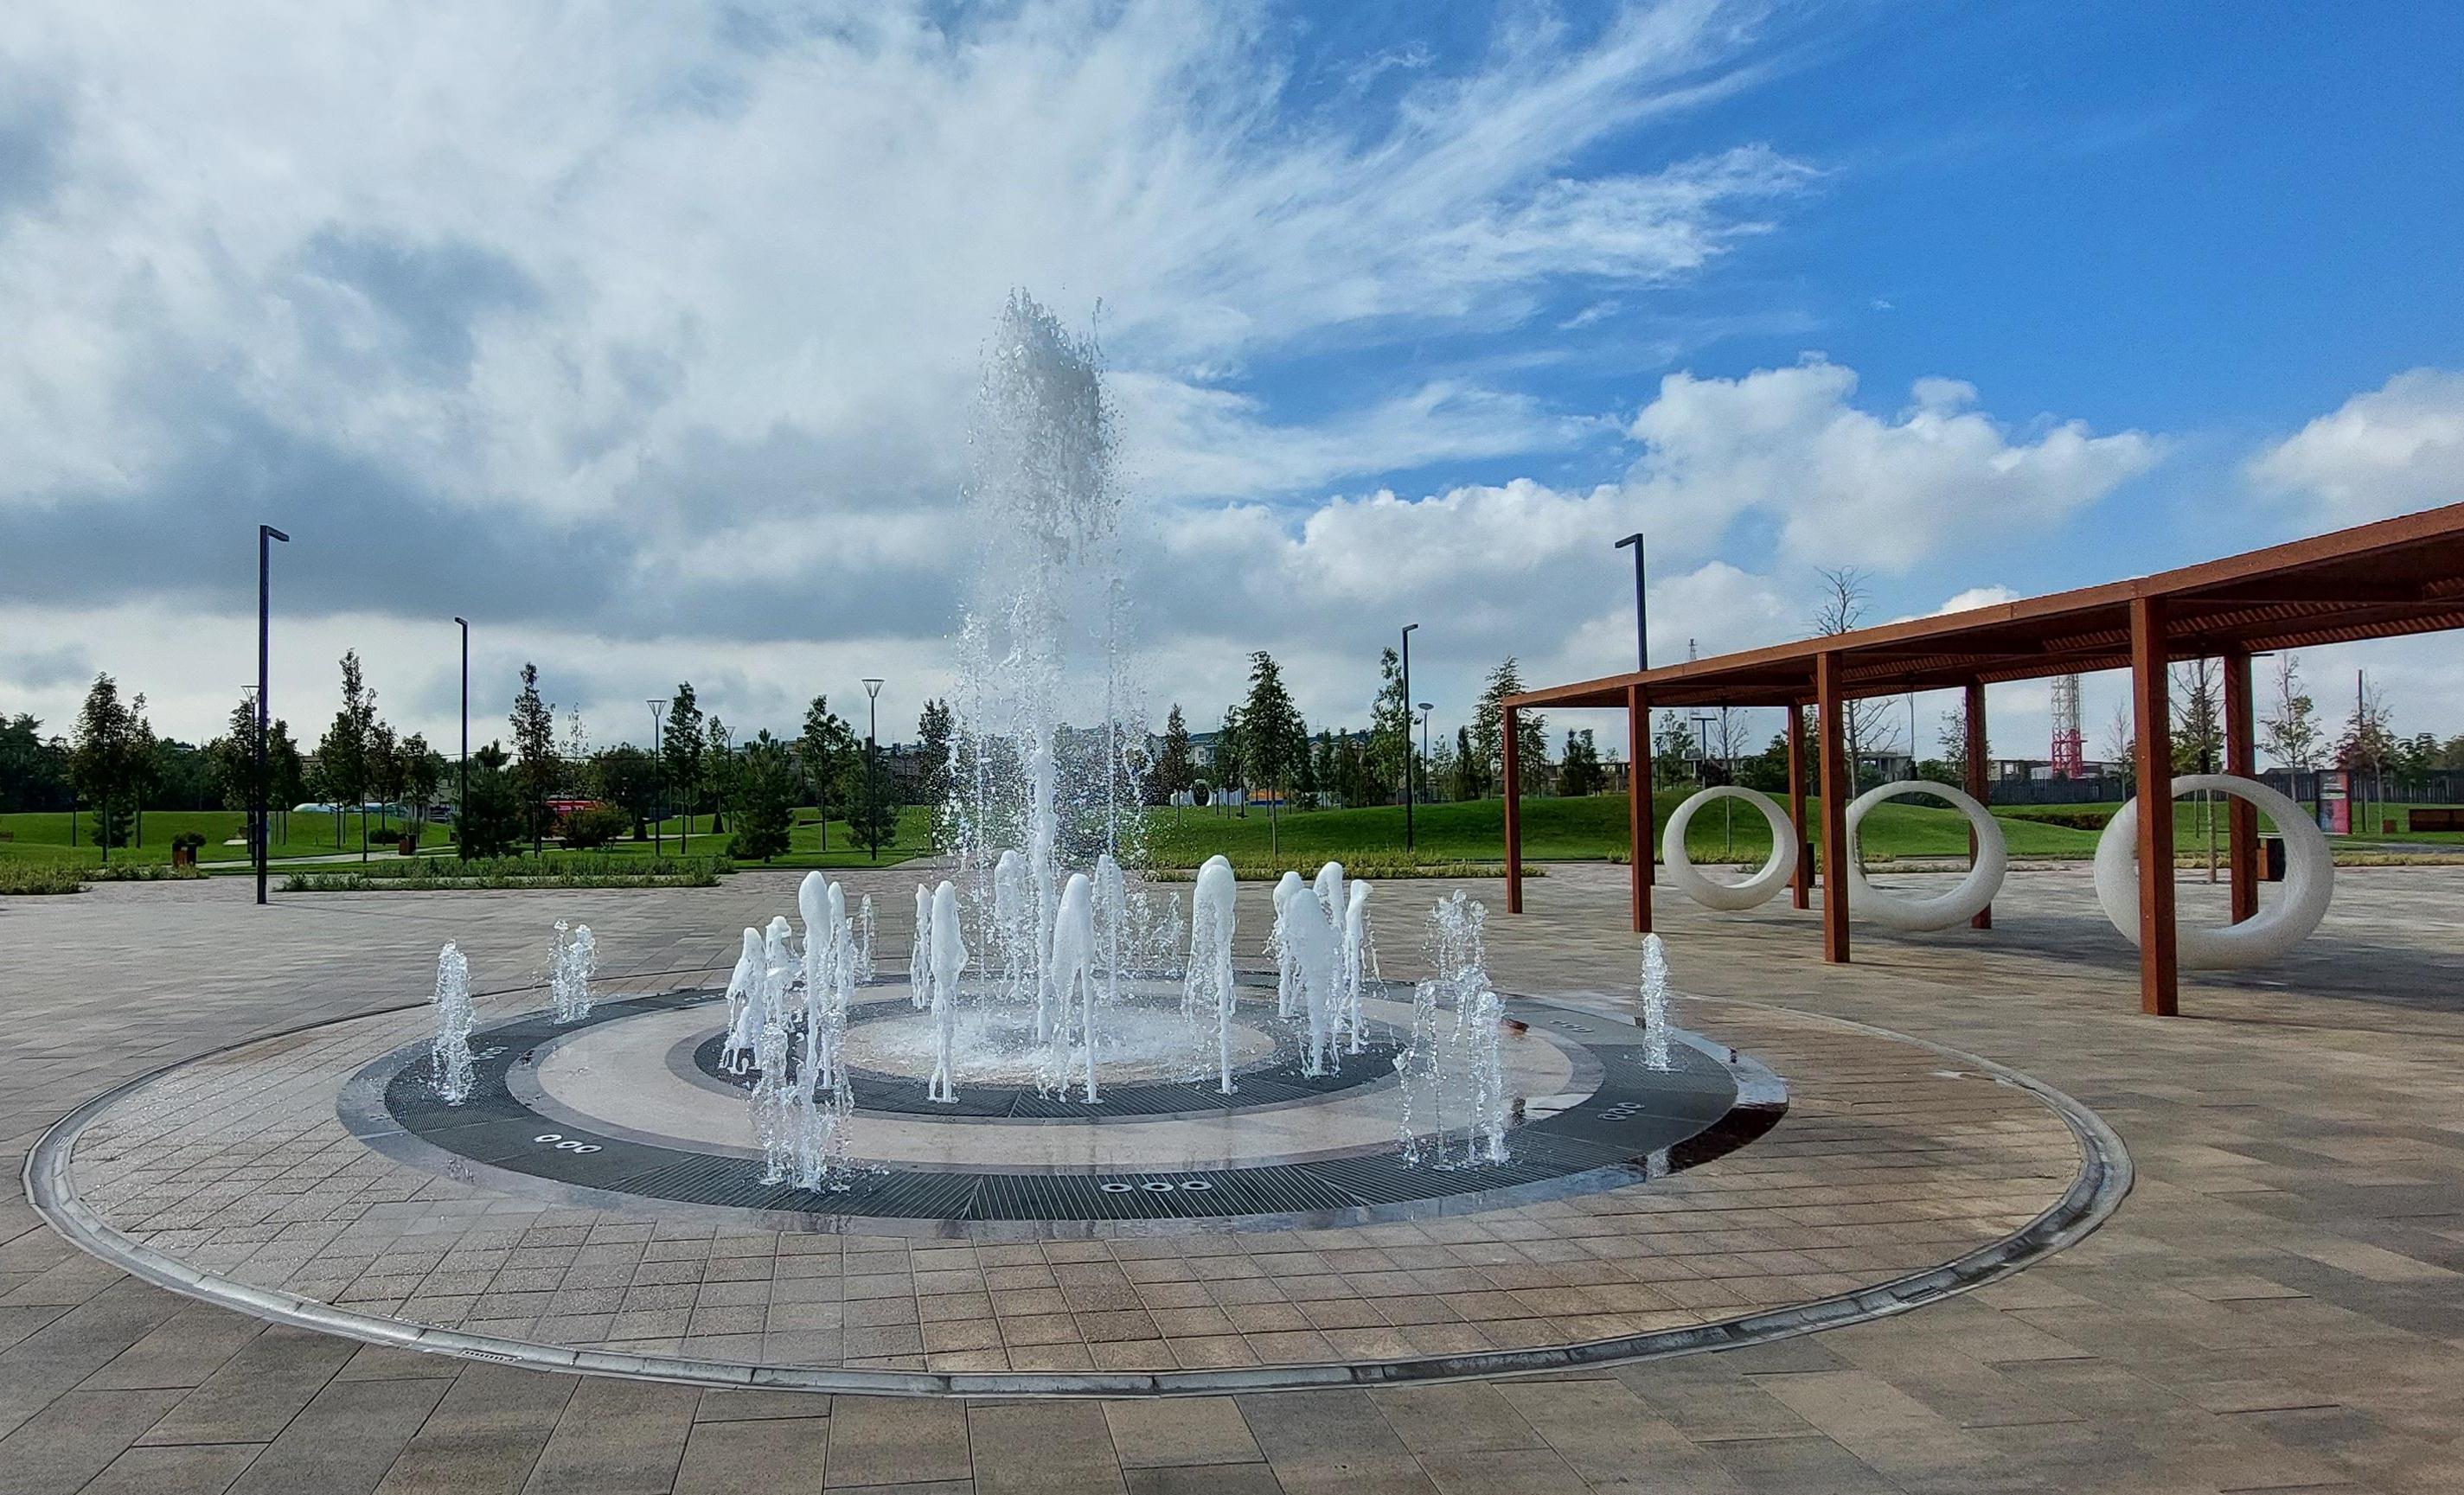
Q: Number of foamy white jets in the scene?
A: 14